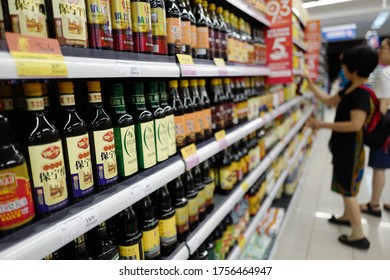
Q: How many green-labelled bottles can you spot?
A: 4